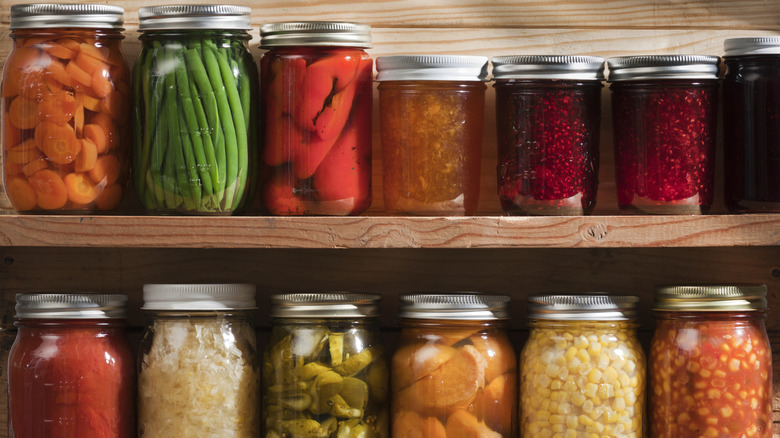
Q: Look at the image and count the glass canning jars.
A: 13